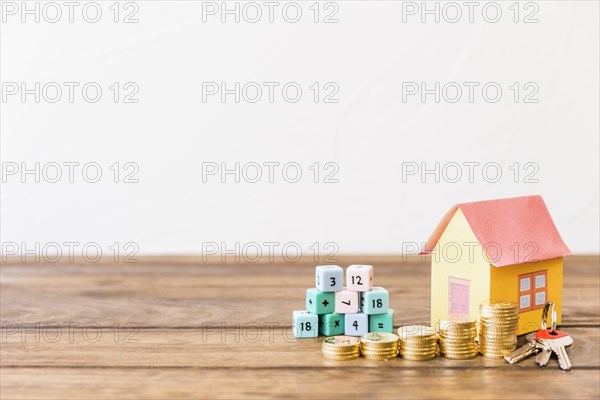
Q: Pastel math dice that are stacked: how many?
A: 9